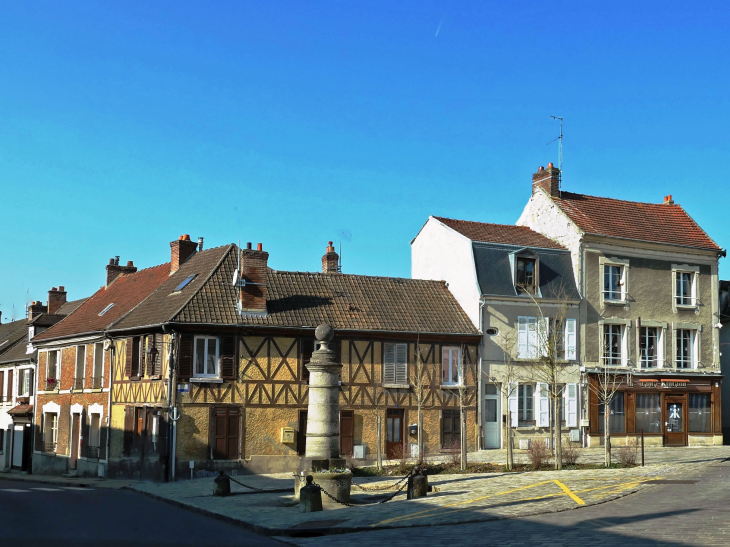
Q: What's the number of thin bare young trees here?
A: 6